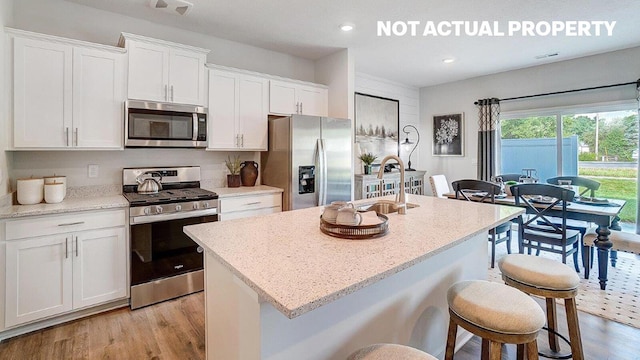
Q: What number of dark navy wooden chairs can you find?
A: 4